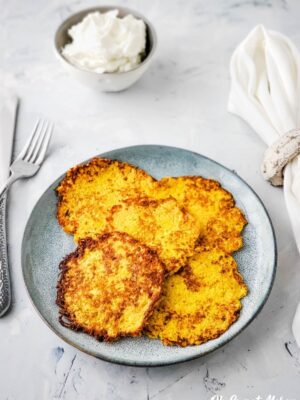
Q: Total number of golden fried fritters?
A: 5